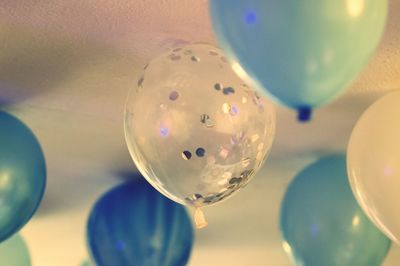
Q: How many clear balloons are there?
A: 1